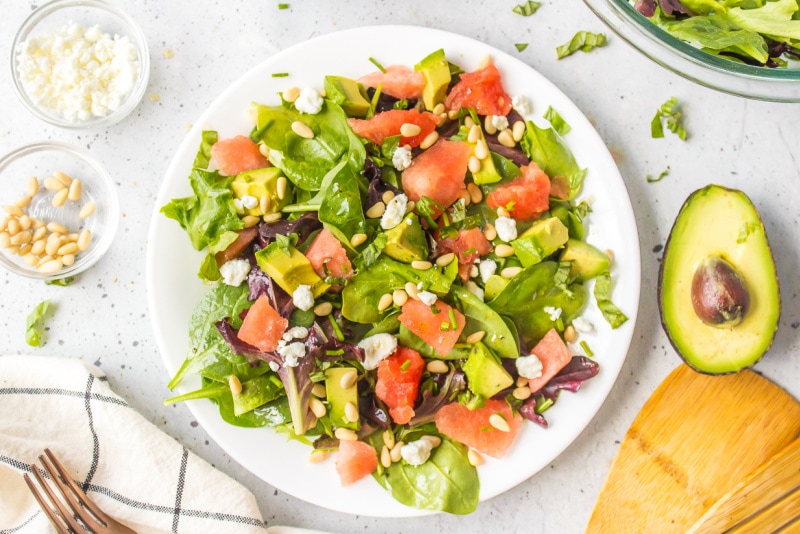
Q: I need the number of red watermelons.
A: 14